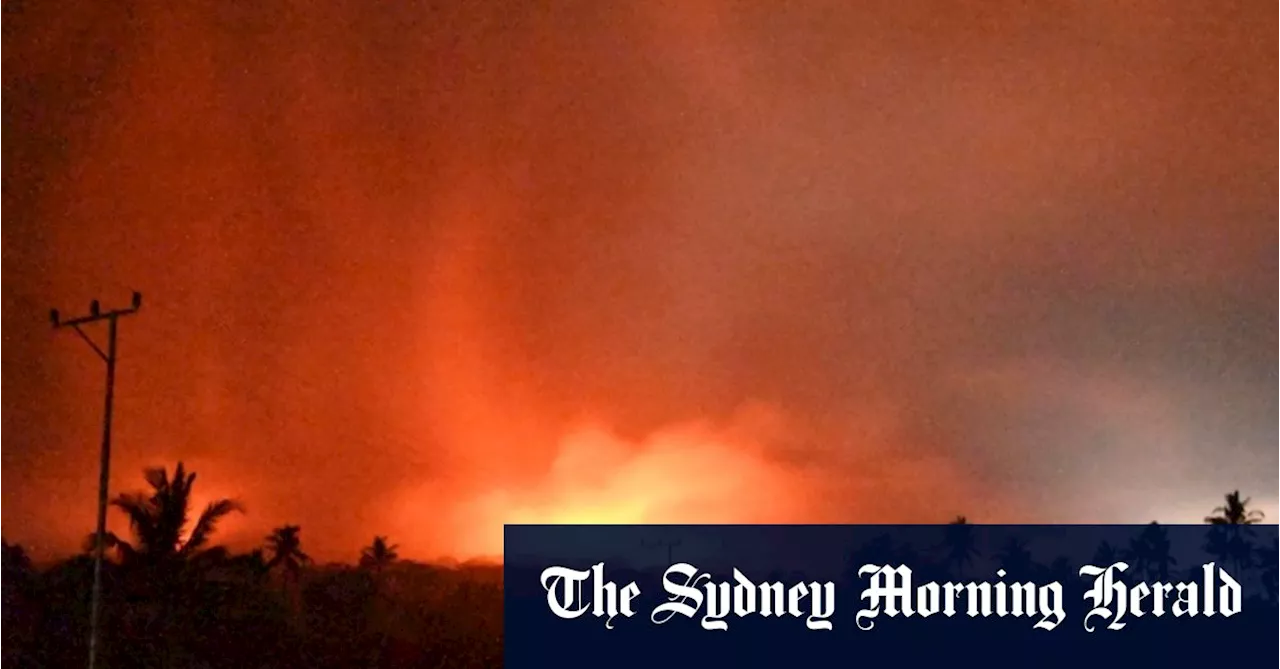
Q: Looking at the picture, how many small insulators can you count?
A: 3